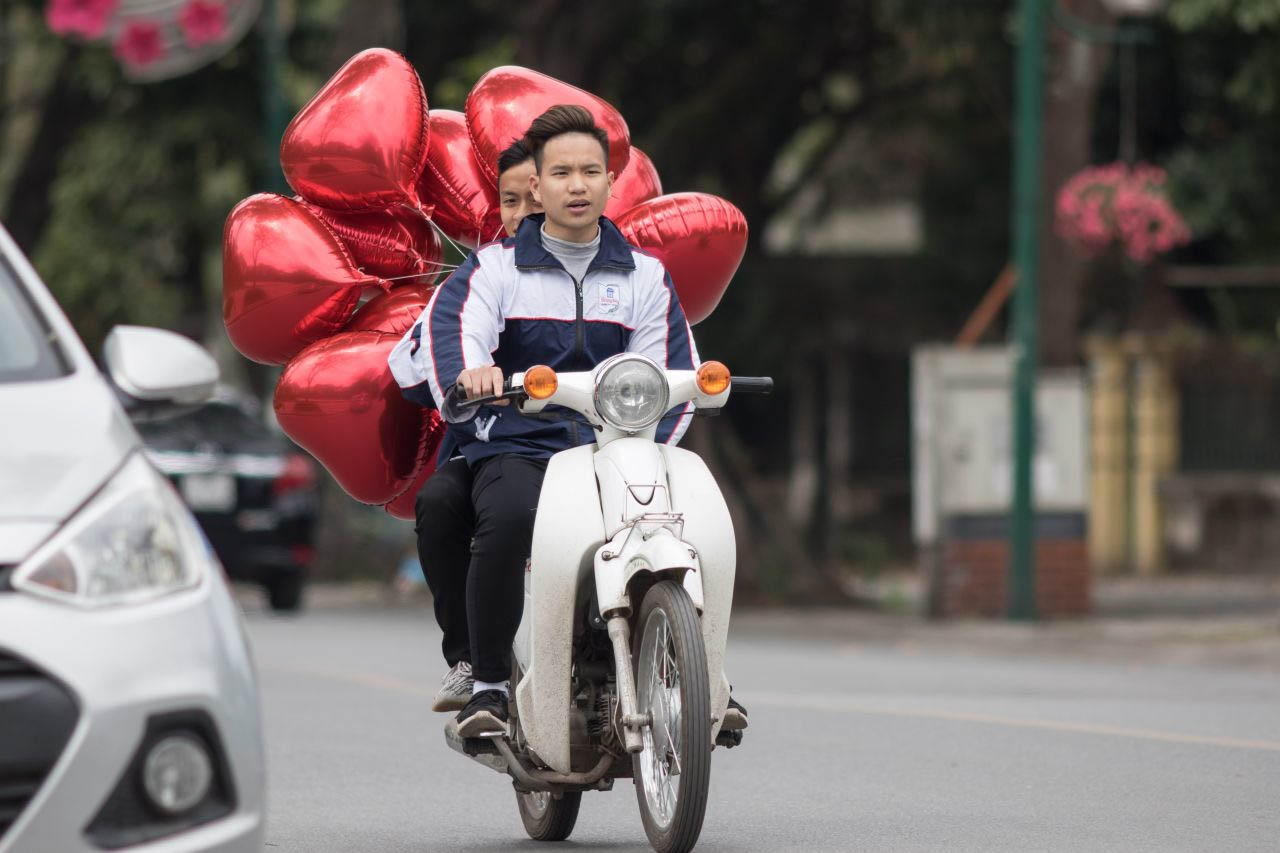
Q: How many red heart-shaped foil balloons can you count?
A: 10